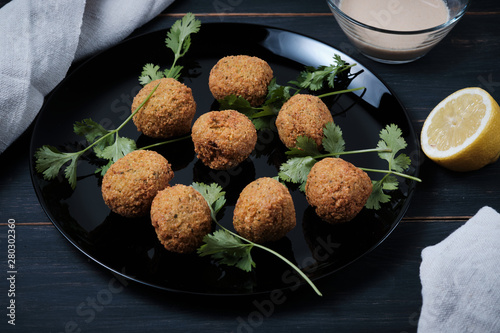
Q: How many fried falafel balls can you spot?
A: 8